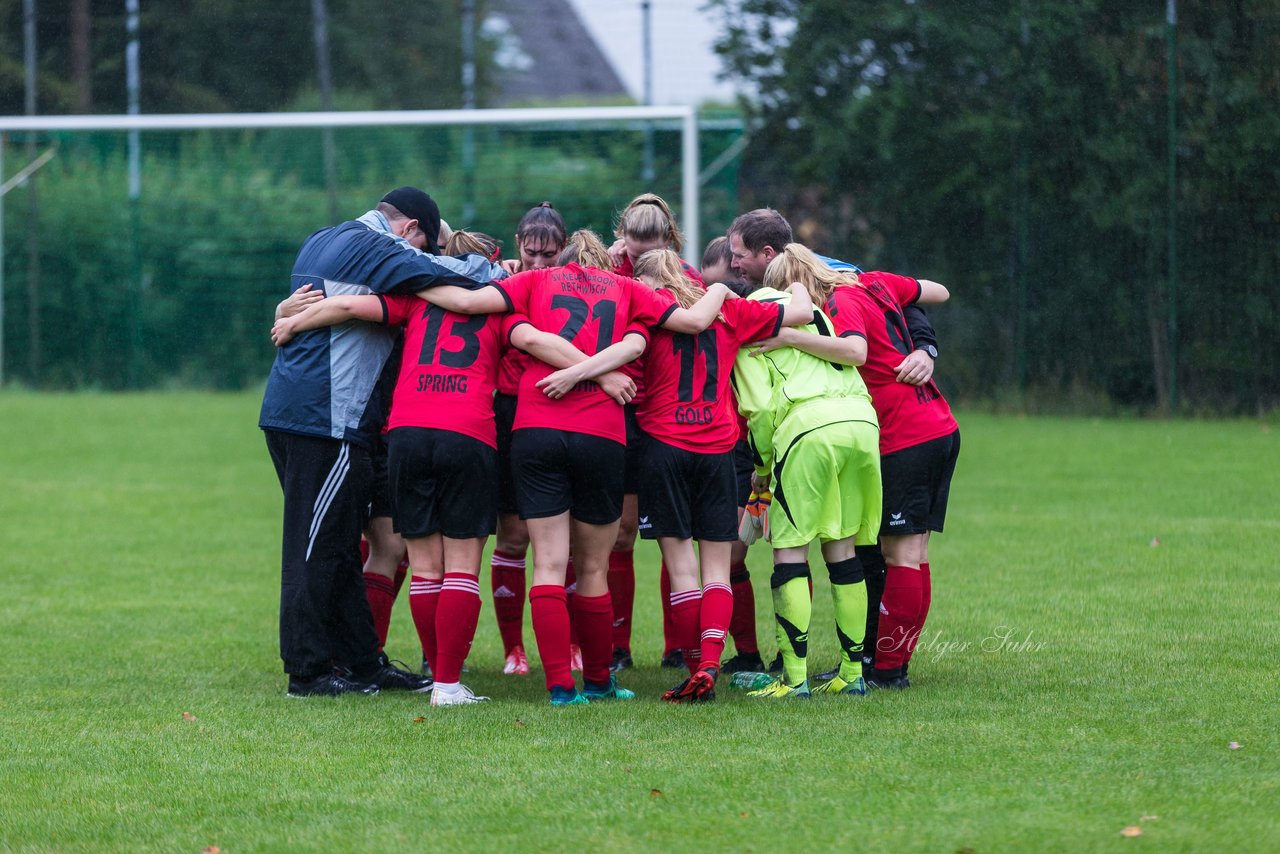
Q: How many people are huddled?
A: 11